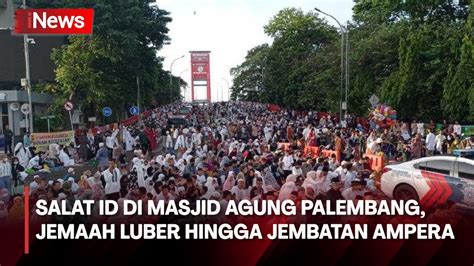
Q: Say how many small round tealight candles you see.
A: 0